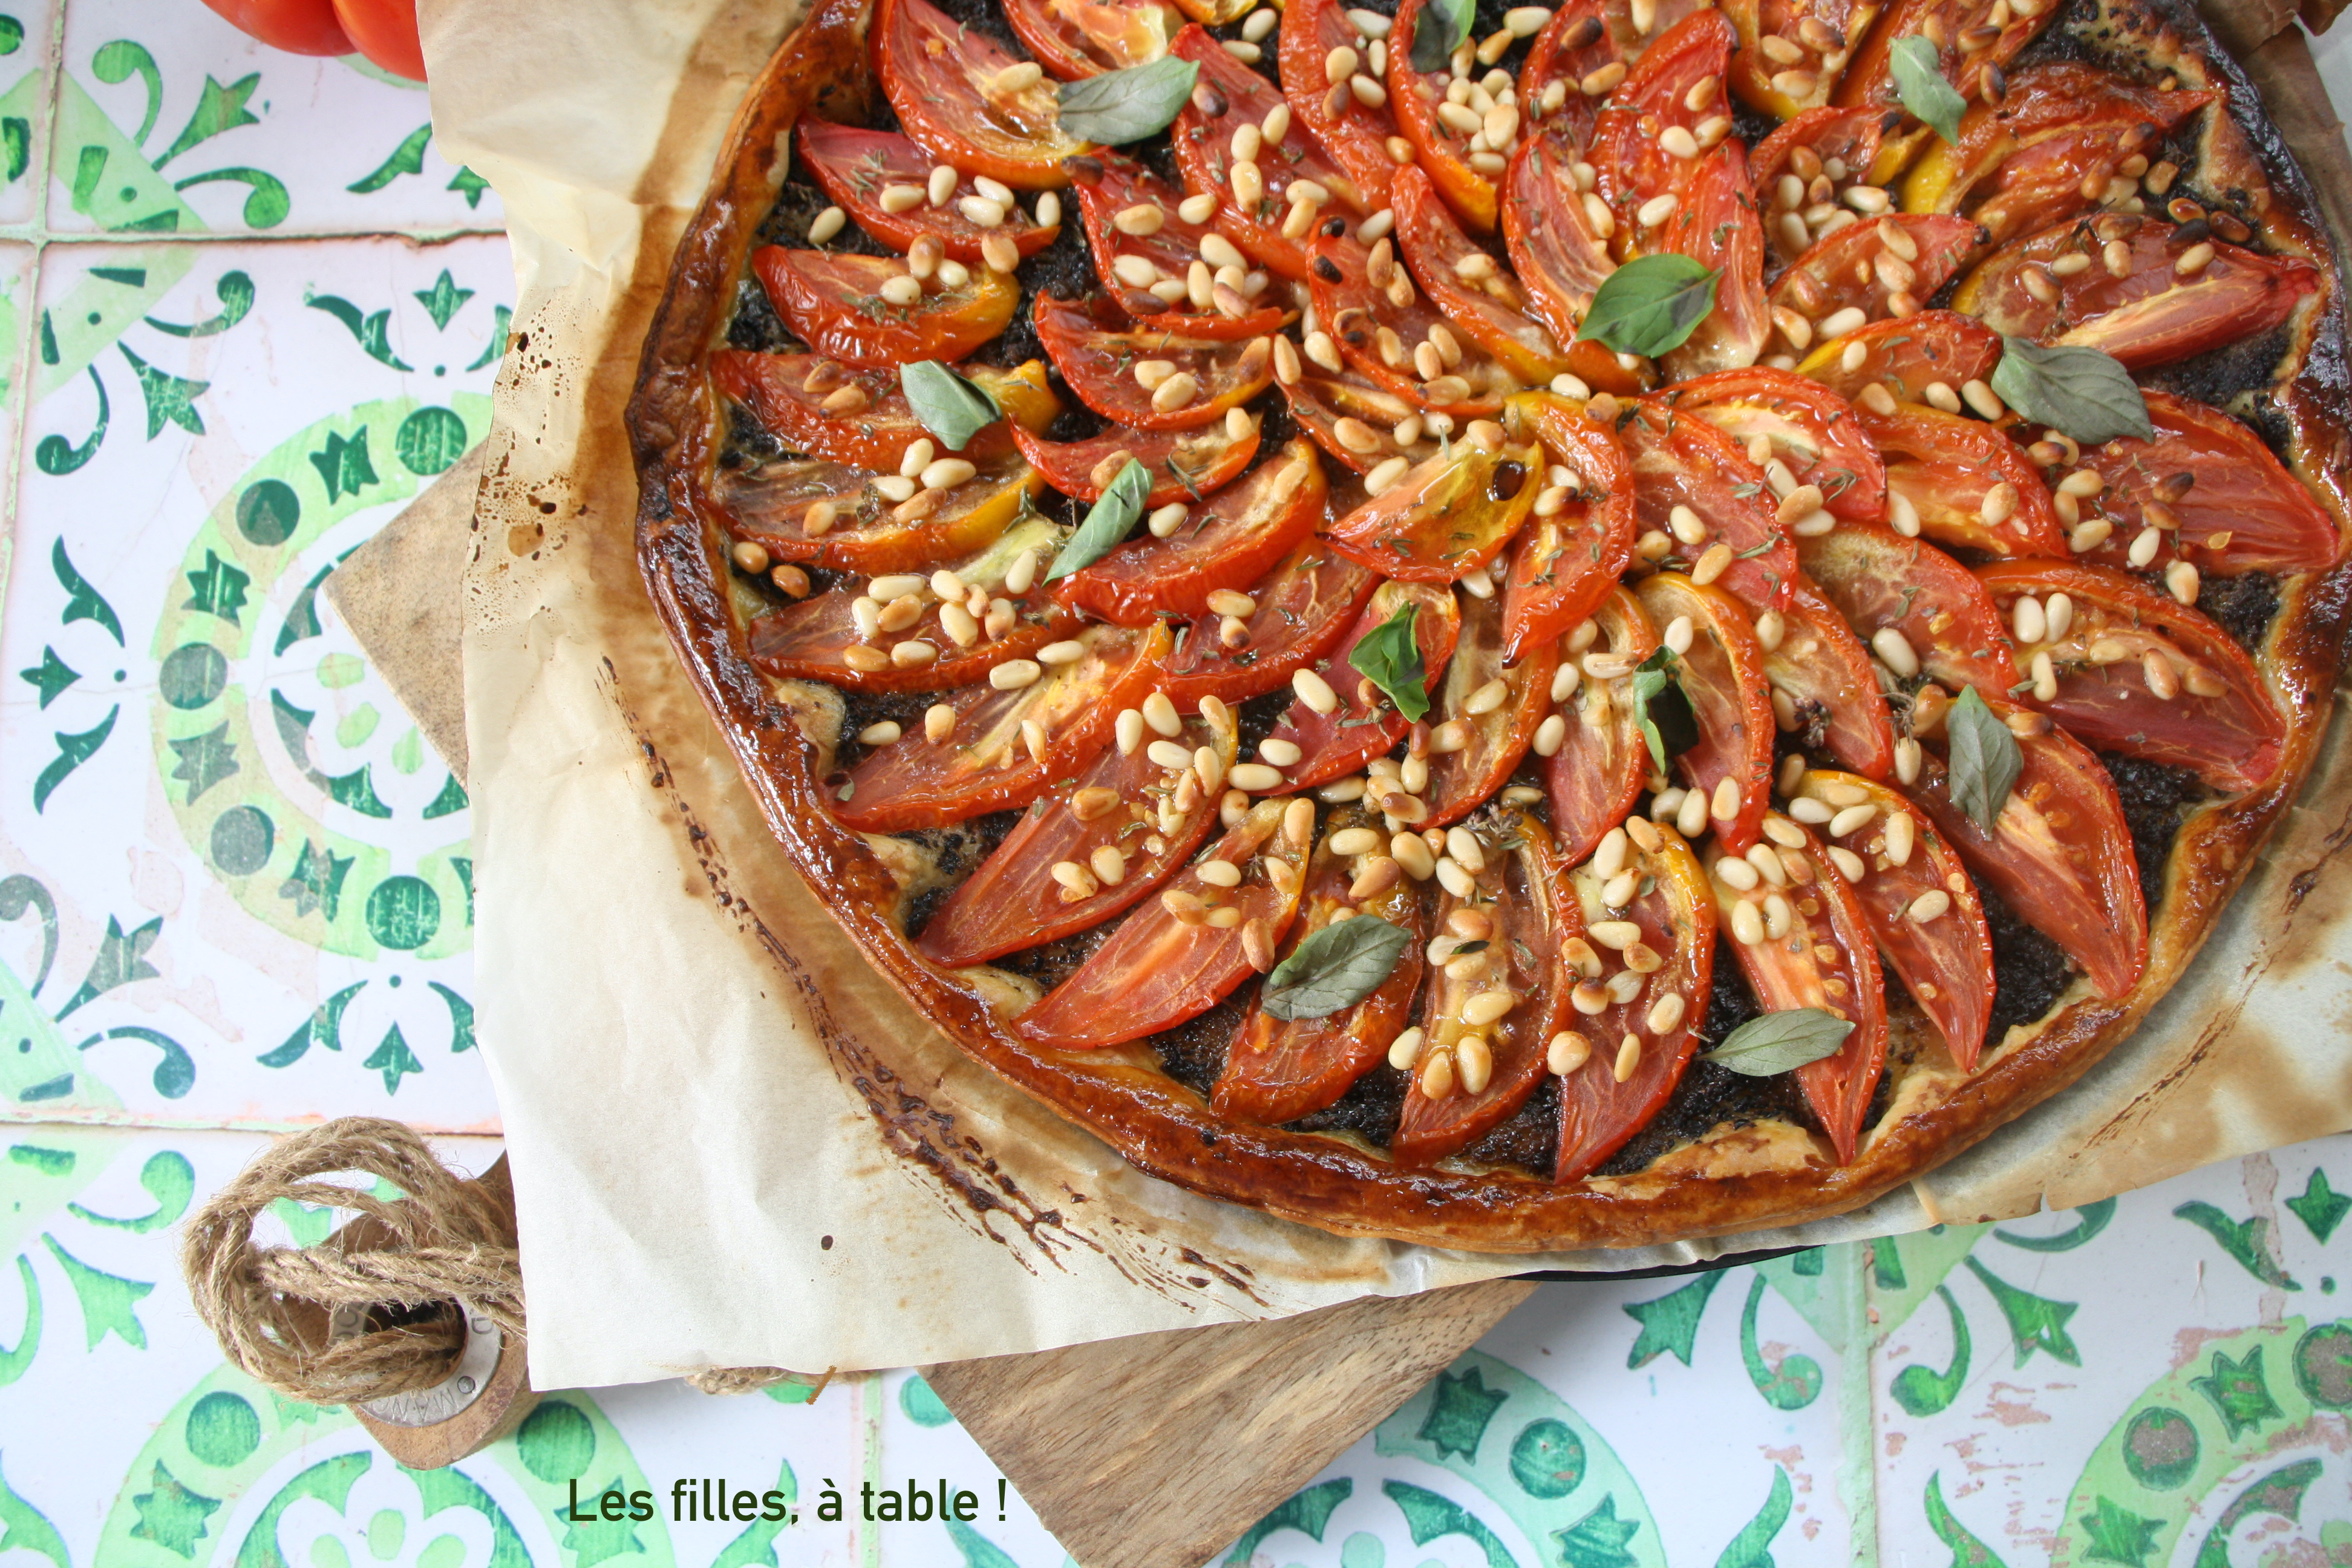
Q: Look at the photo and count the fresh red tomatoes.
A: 2